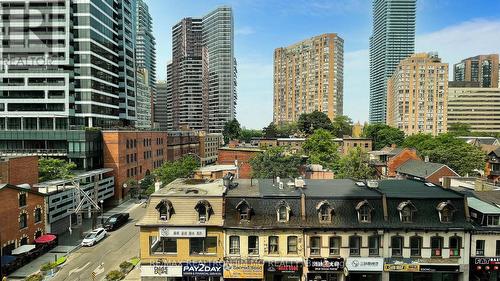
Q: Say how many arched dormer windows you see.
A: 8